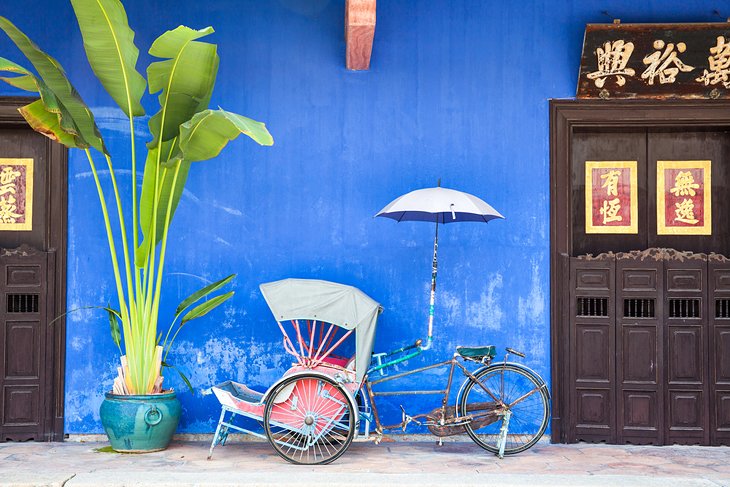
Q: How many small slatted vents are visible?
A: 5